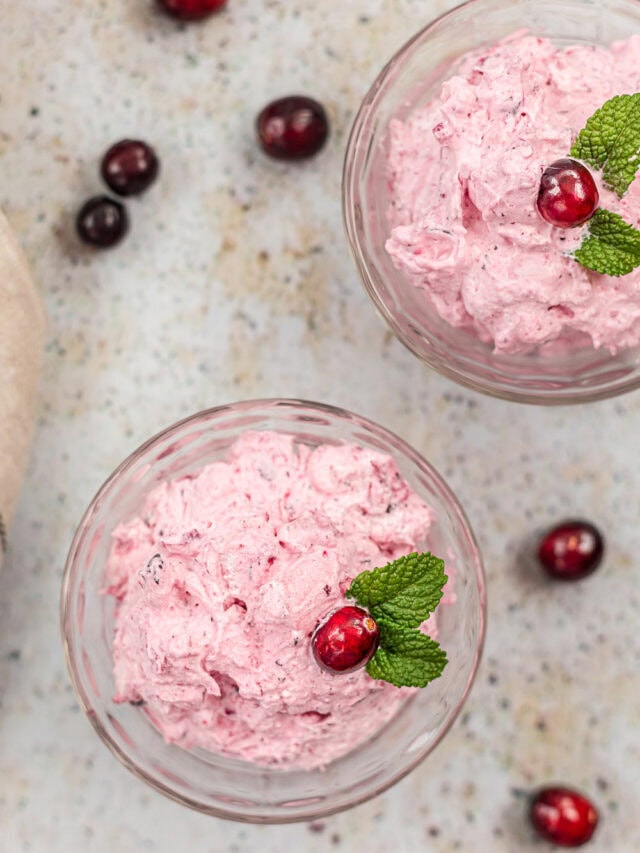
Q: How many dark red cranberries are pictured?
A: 8